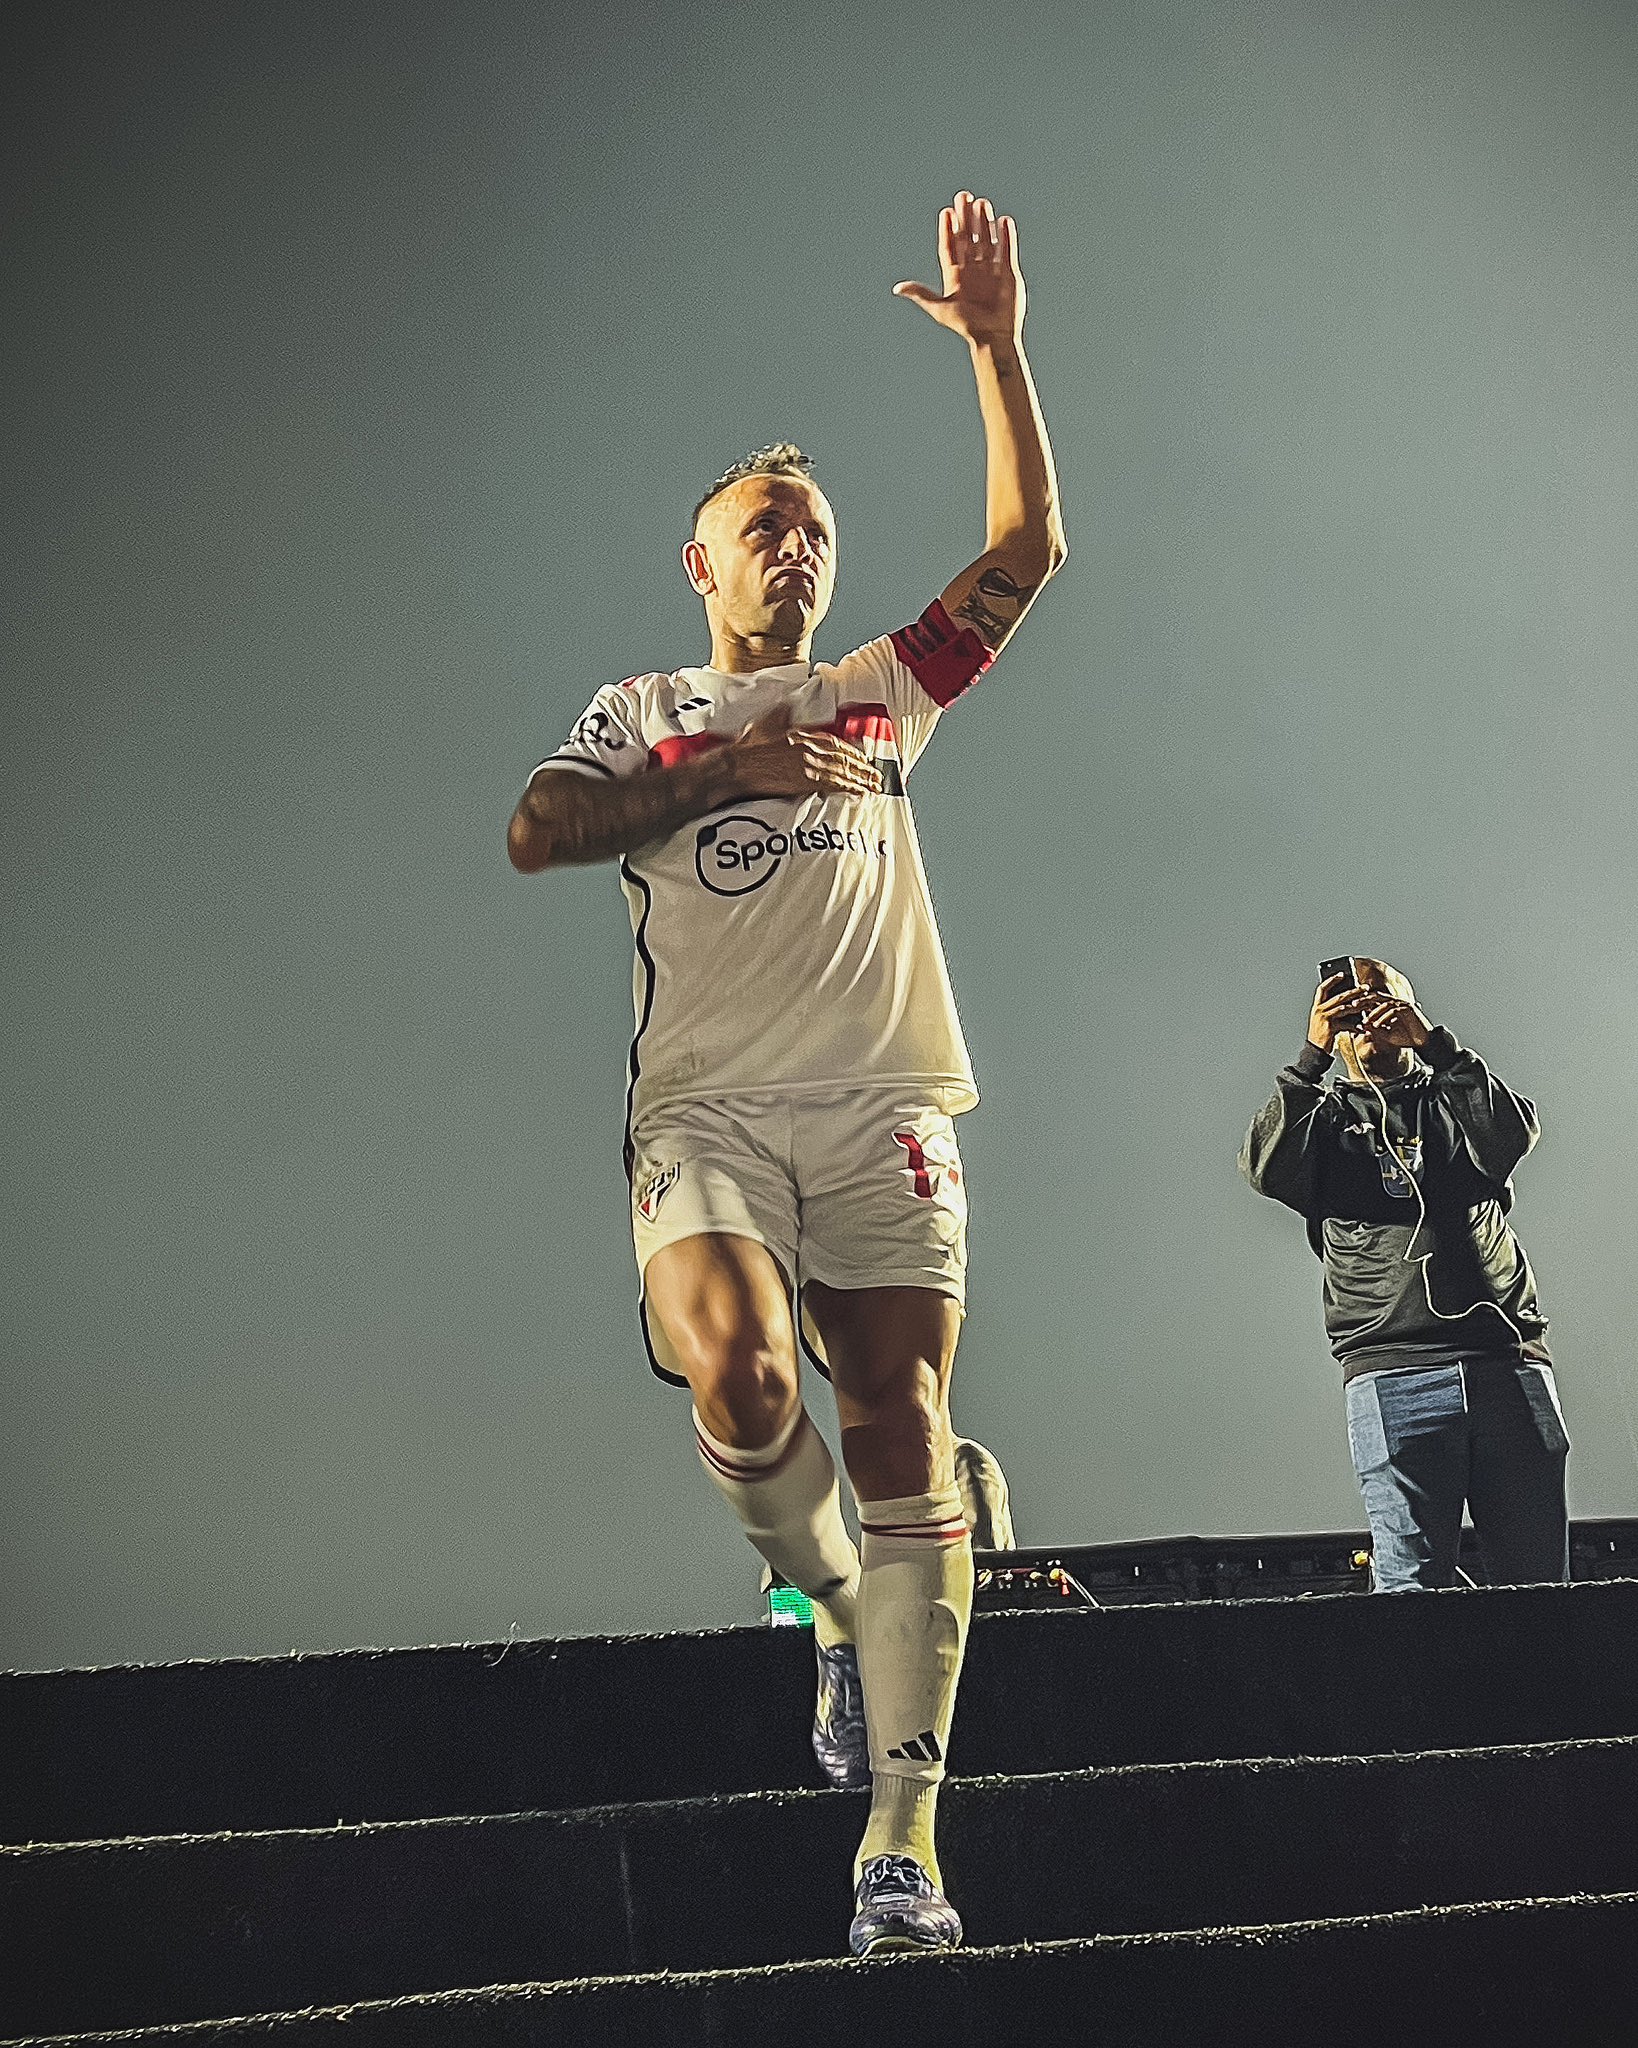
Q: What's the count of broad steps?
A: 3